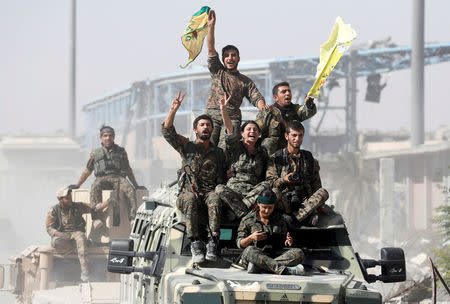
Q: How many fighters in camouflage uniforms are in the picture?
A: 8